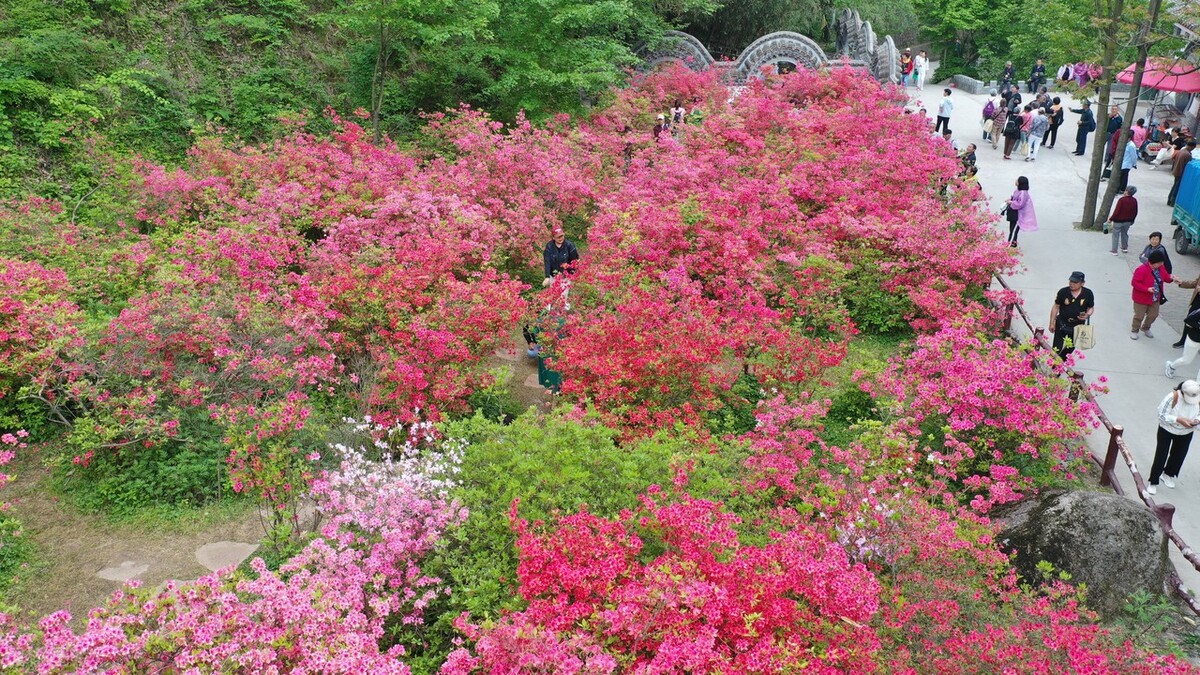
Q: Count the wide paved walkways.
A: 1